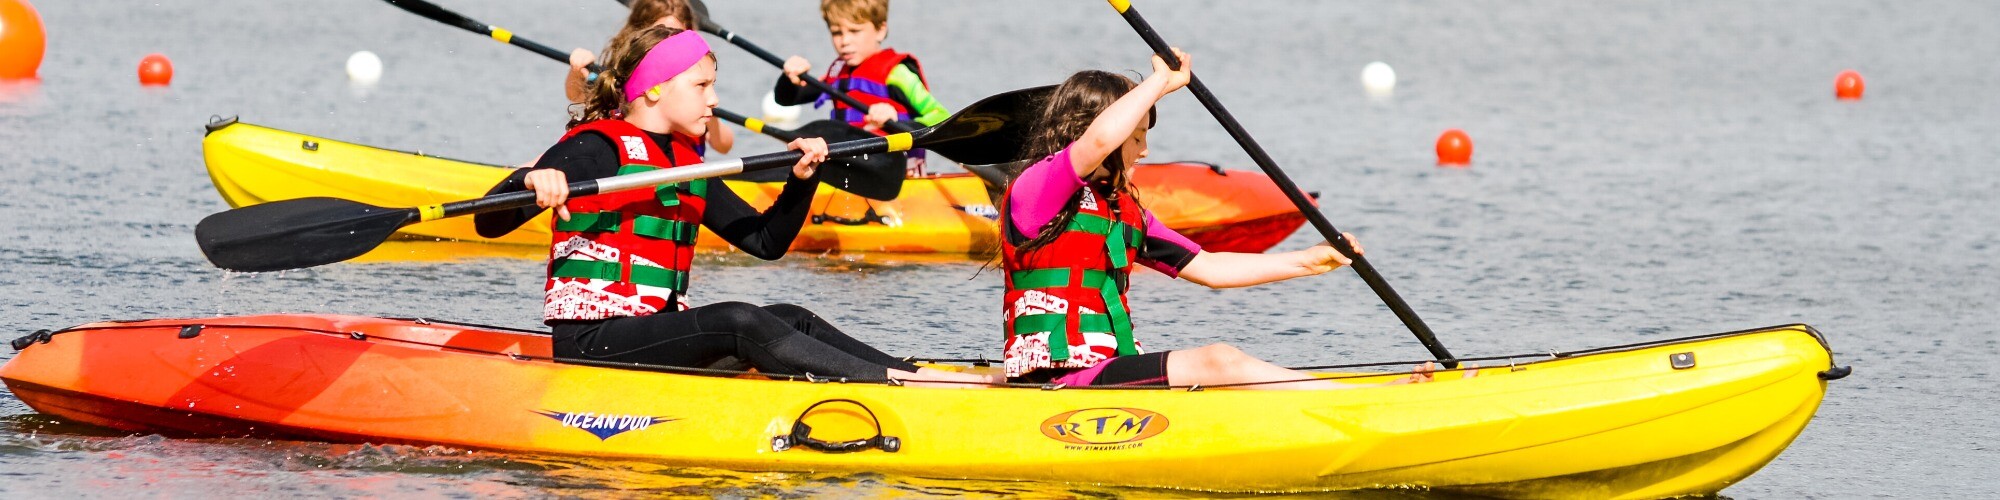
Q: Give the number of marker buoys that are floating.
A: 7